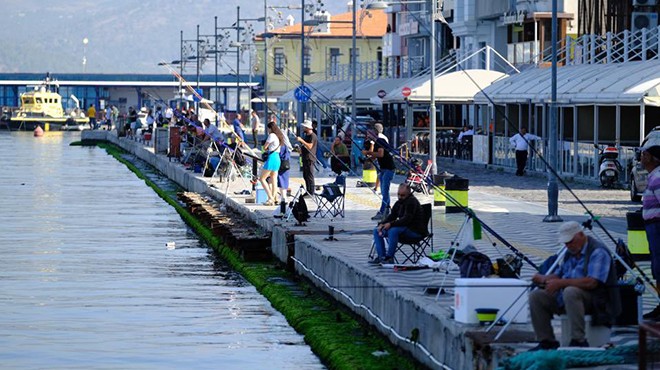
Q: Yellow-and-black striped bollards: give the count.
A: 4